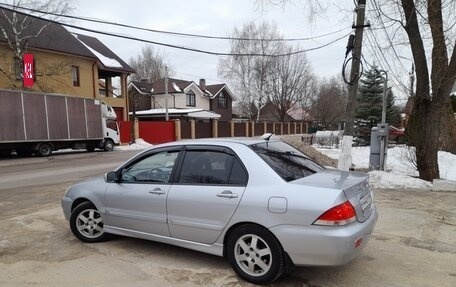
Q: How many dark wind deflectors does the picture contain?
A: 2